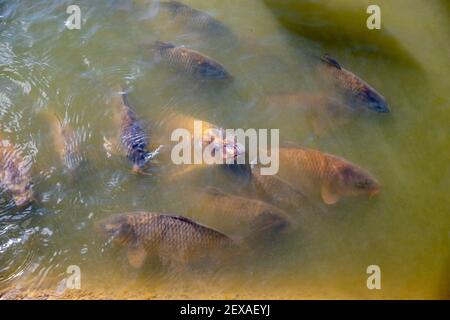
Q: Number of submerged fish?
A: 12